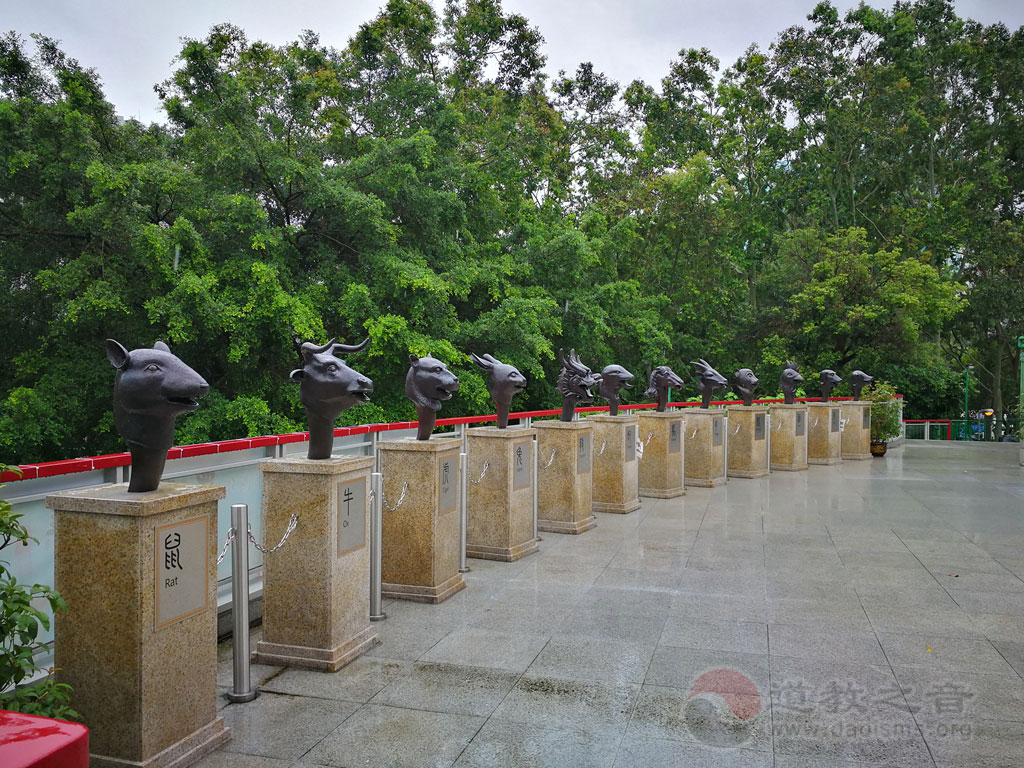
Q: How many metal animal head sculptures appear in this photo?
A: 12